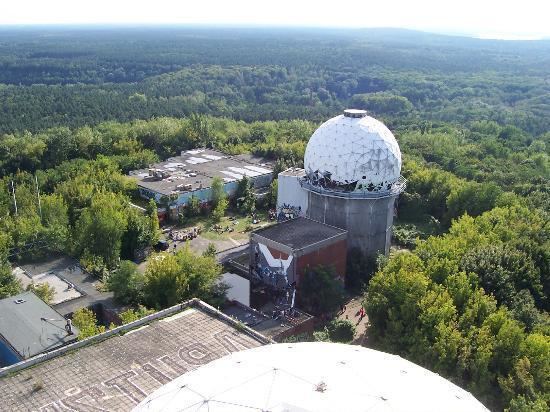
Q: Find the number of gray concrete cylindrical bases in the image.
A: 1